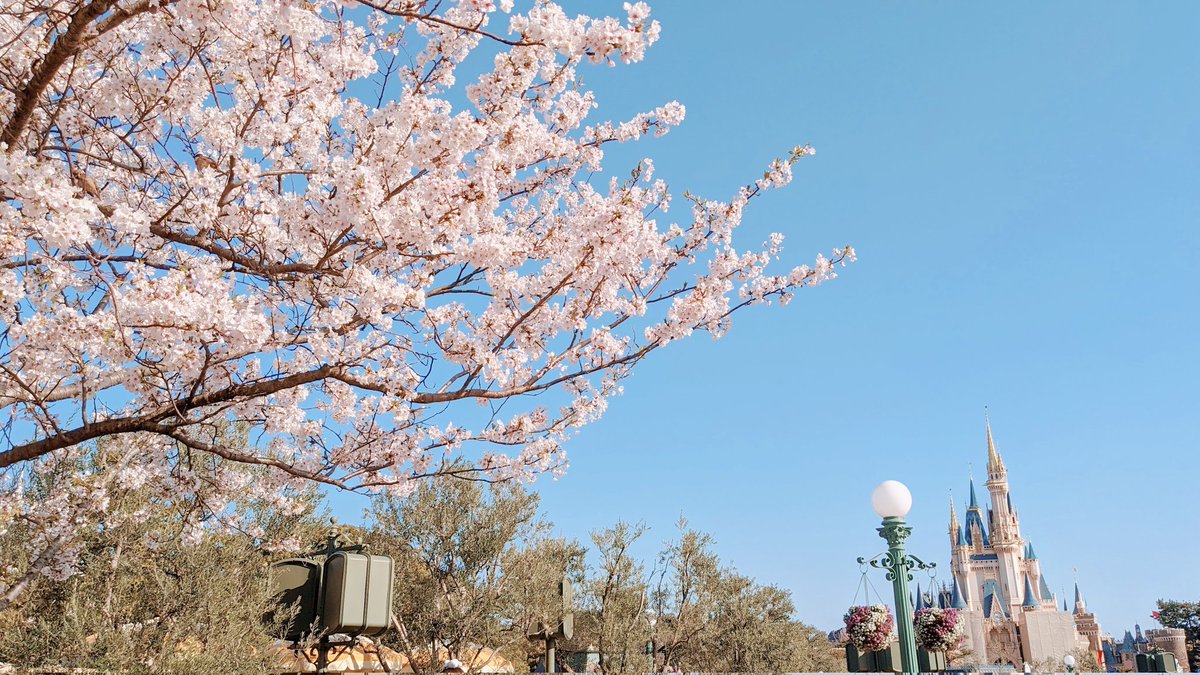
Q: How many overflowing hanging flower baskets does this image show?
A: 2